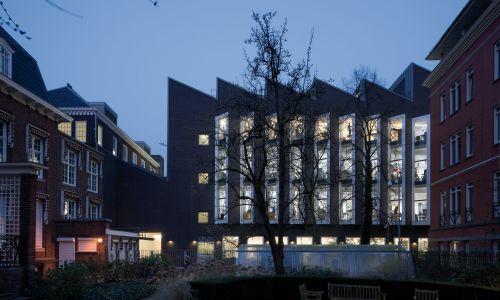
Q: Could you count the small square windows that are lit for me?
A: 3